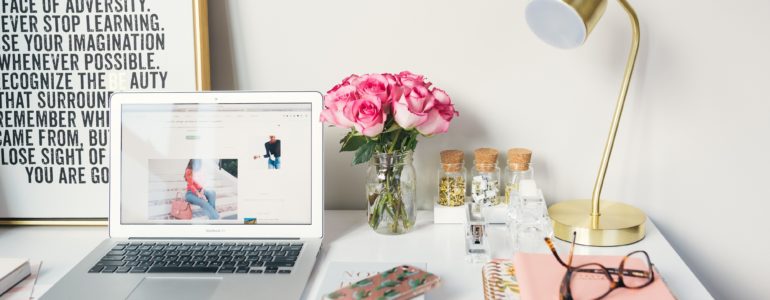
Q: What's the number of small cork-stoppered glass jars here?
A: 3